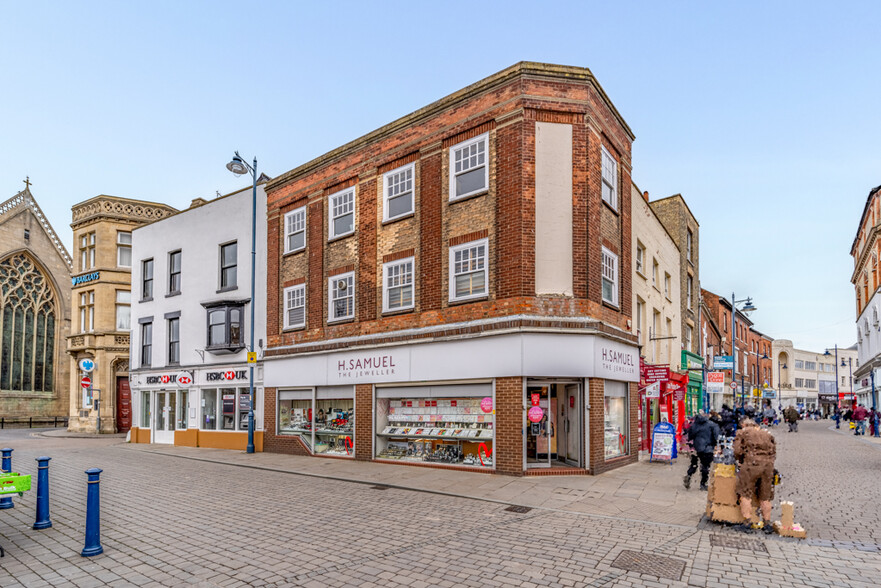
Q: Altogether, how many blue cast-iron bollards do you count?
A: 3